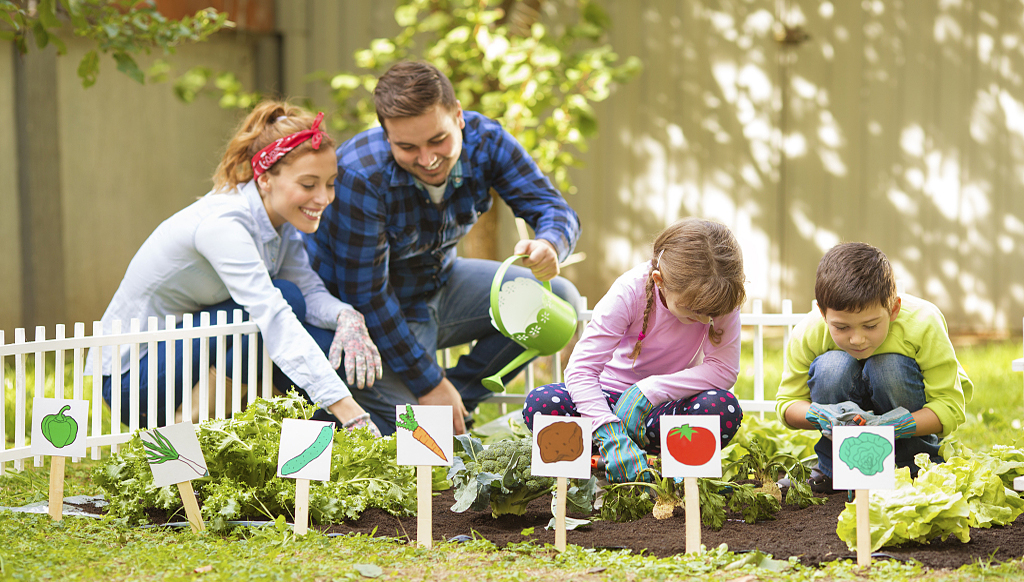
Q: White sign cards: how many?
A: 7